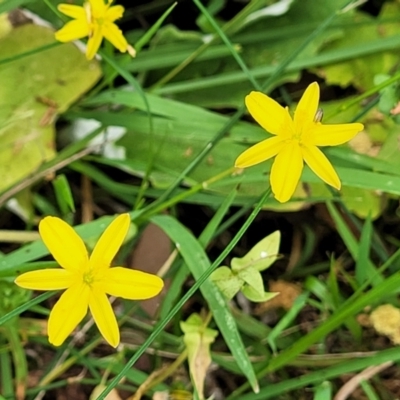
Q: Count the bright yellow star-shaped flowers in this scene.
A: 3